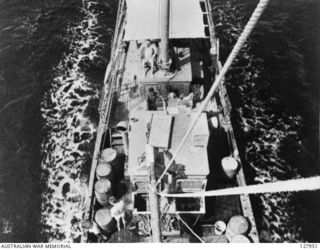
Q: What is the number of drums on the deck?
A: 7